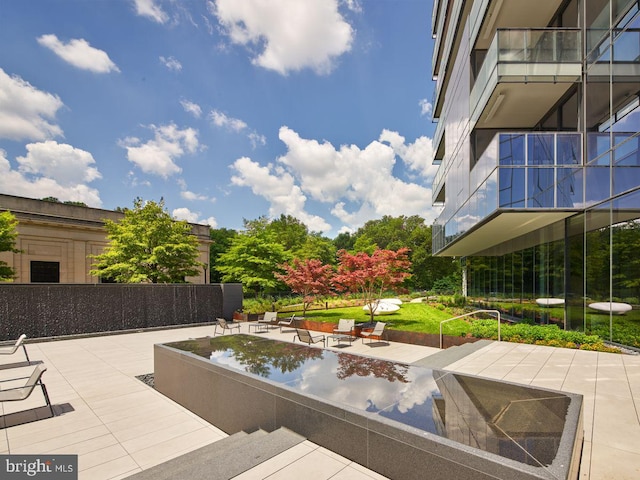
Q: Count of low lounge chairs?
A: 8